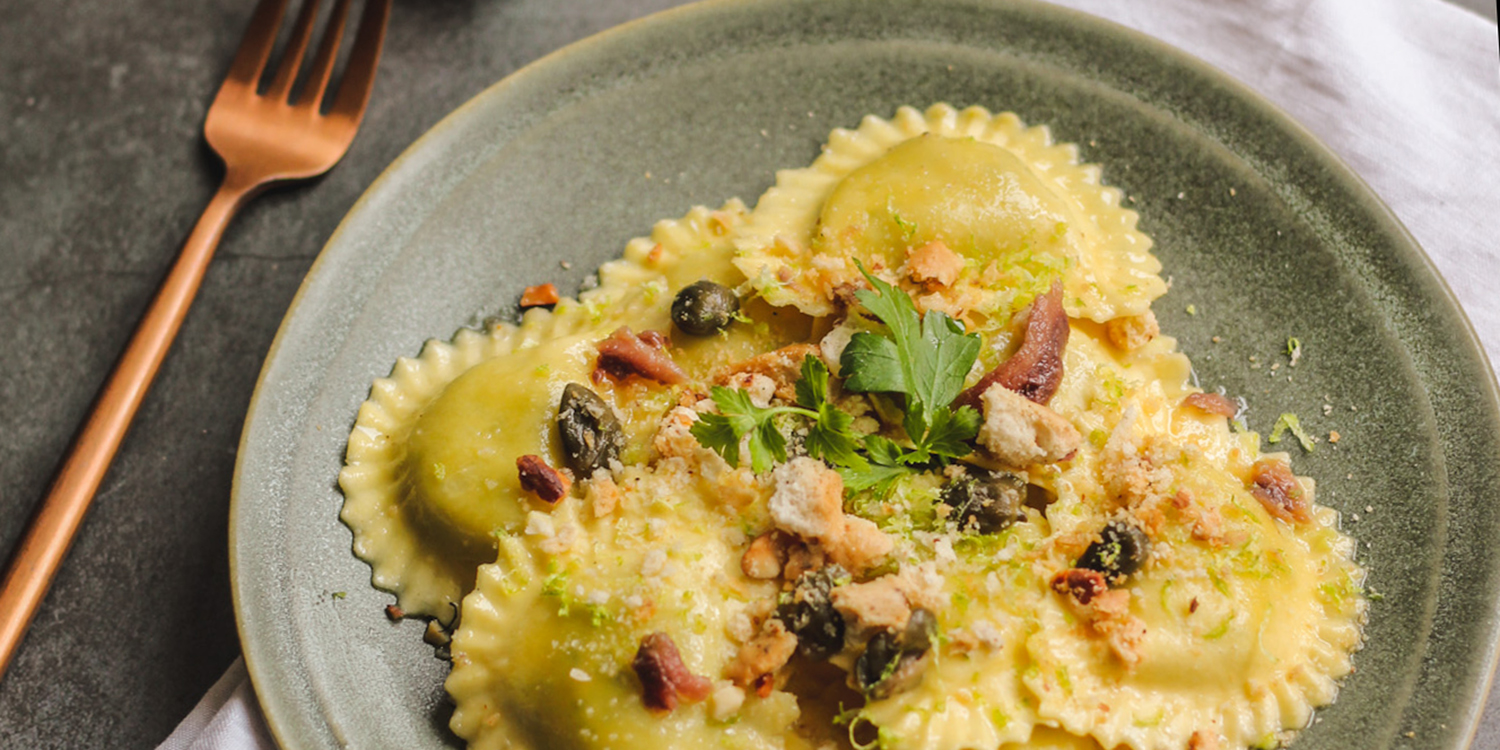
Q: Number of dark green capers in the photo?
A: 6